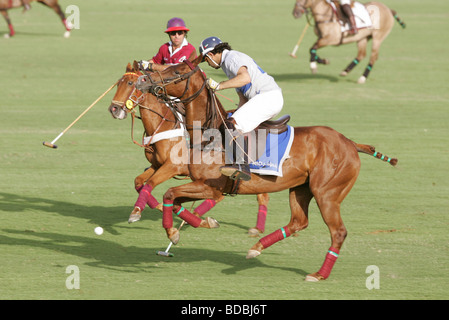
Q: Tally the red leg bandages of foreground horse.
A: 4